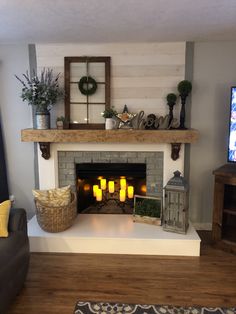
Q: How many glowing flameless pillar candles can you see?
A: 7